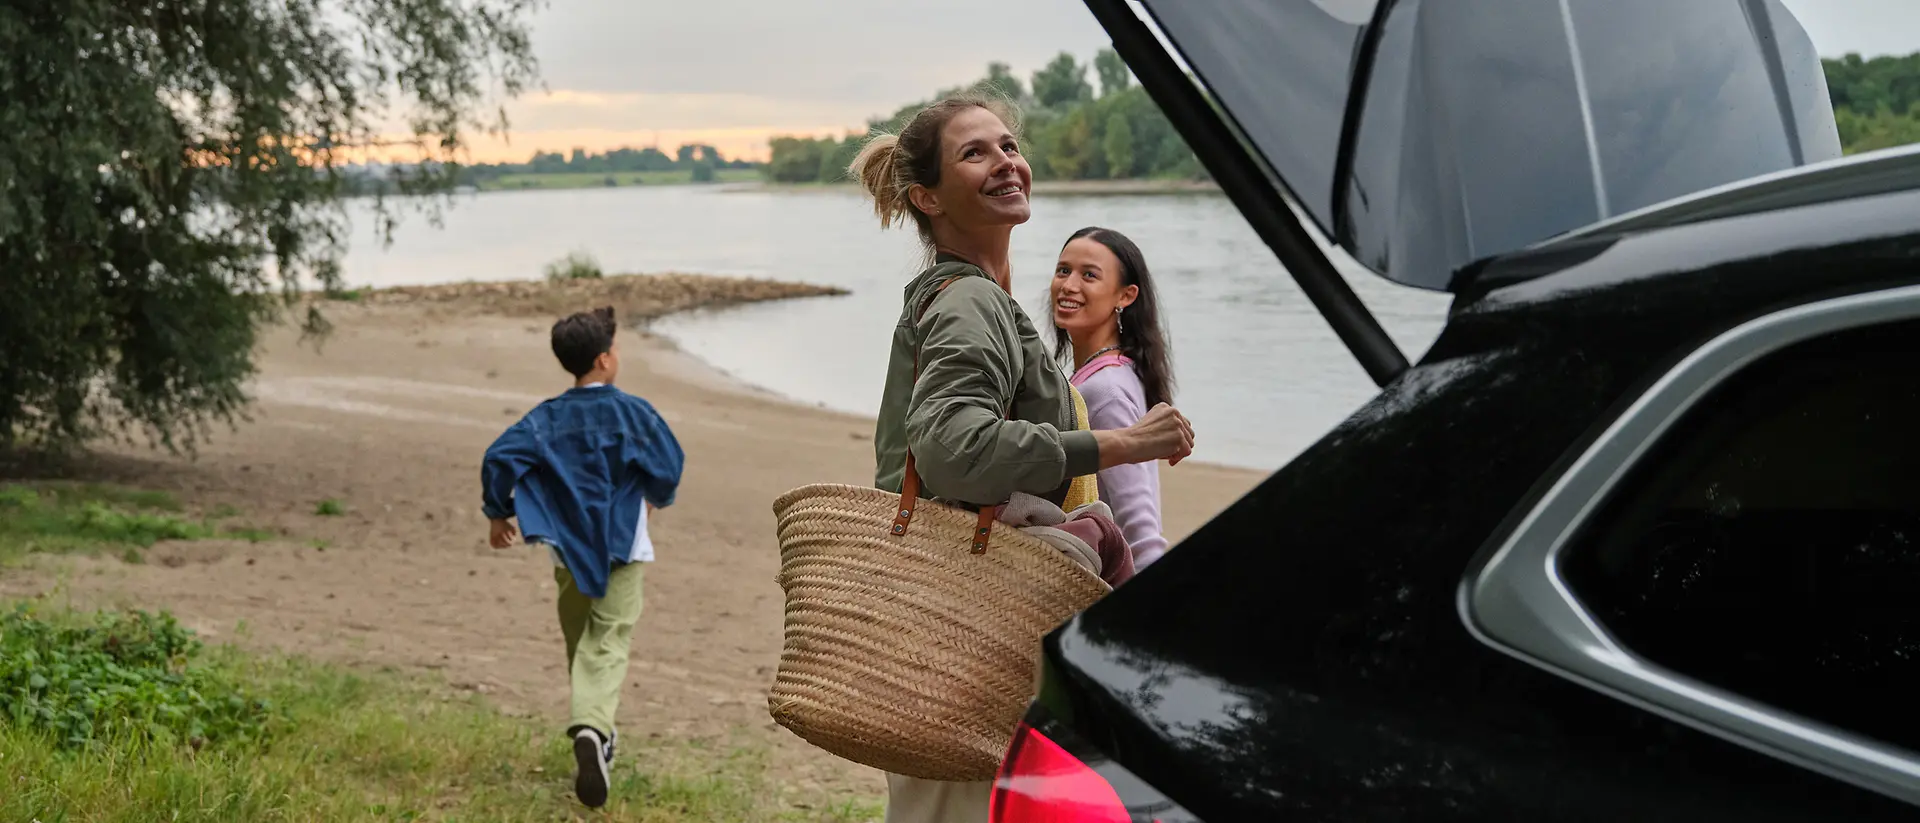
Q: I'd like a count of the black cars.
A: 1